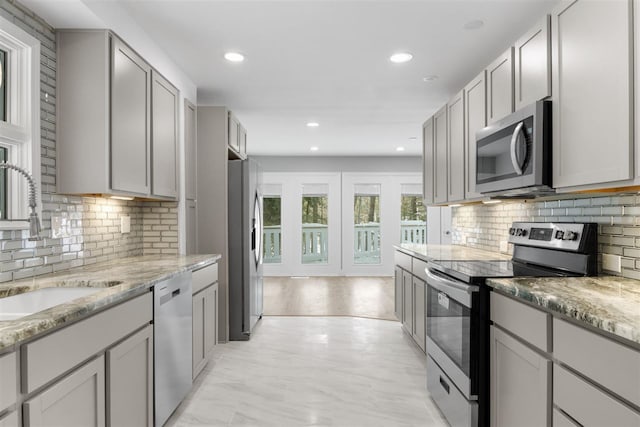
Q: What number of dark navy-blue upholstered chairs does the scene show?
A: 0